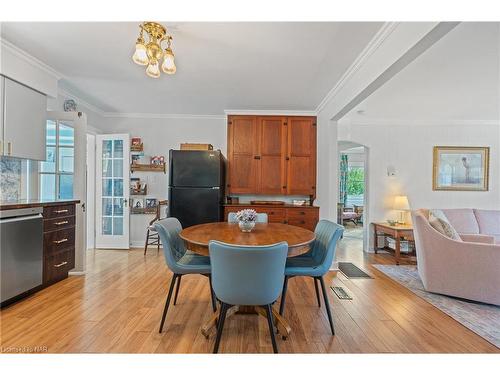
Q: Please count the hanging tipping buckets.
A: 0